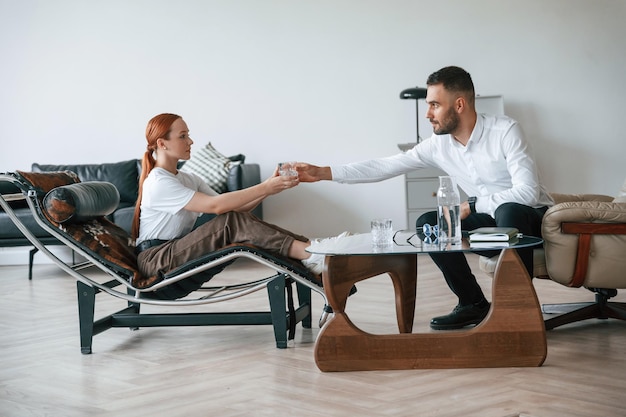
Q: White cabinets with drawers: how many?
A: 1